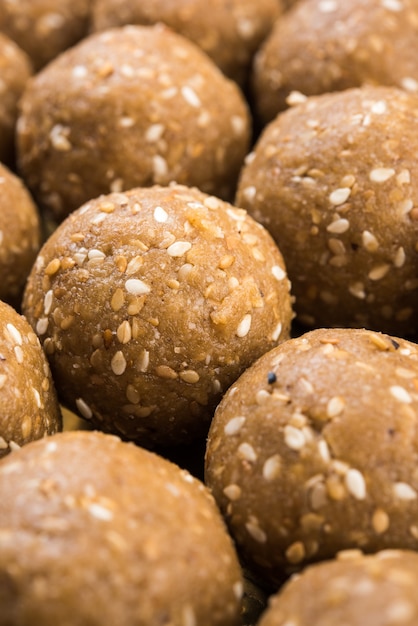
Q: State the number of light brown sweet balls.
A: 12